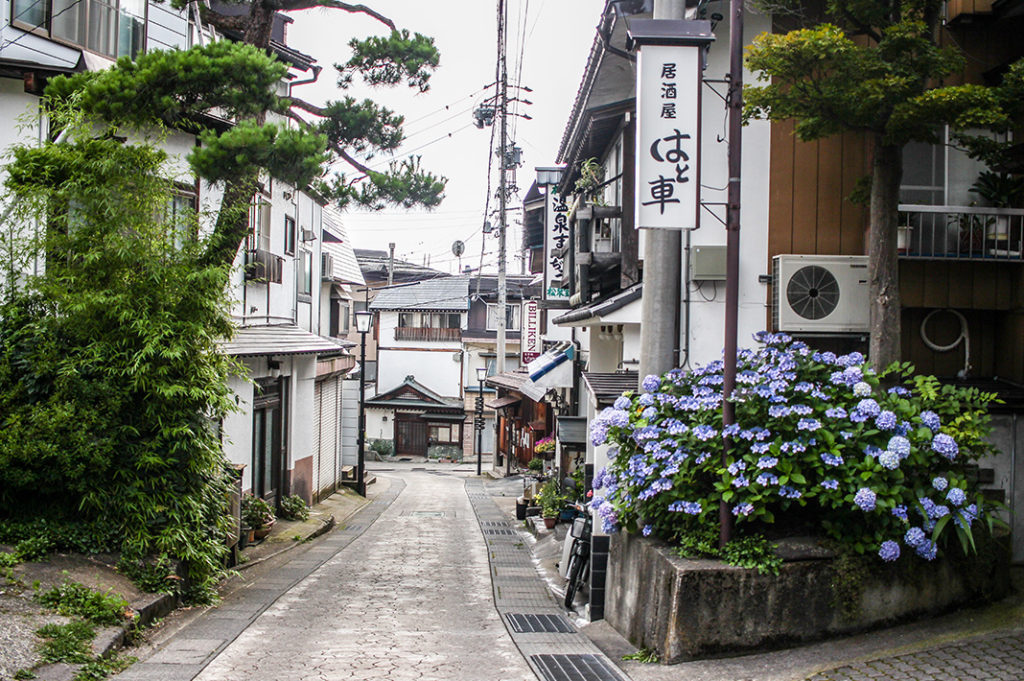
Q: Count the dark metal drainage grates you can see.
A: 4